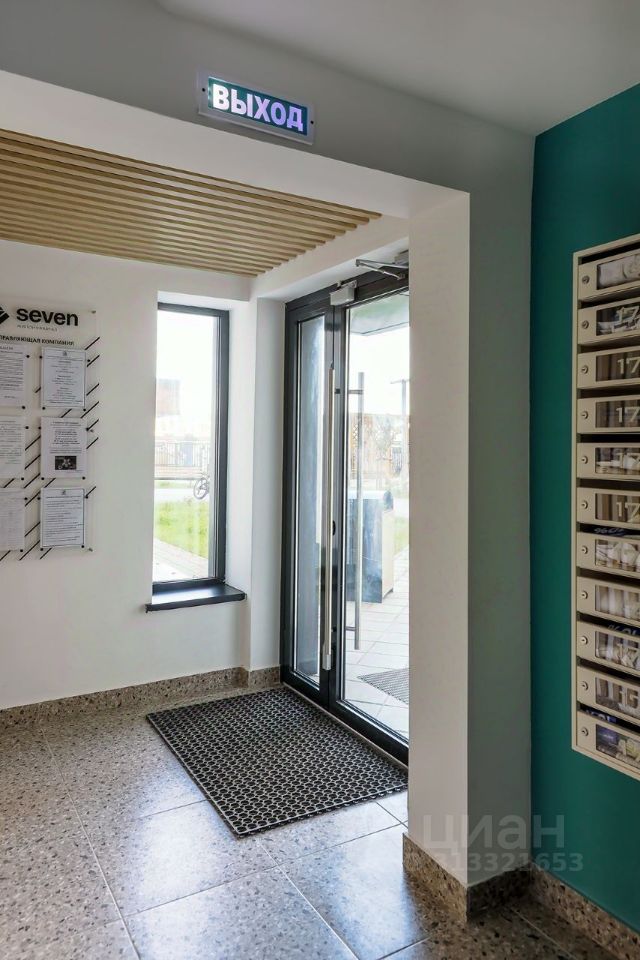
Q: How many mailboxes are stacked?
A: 11